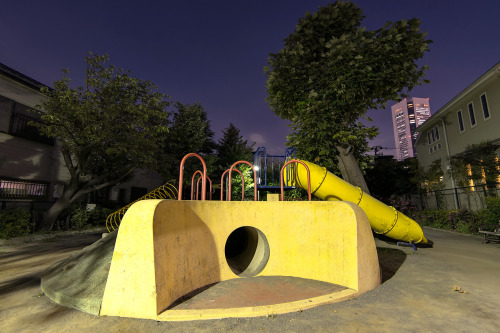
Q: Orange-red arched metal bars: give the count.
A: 6